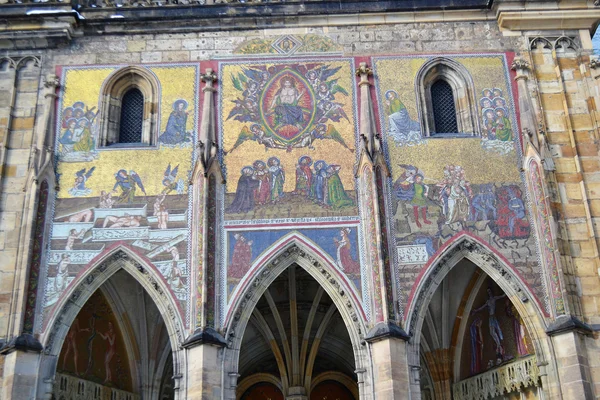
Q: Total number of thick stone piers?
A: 4